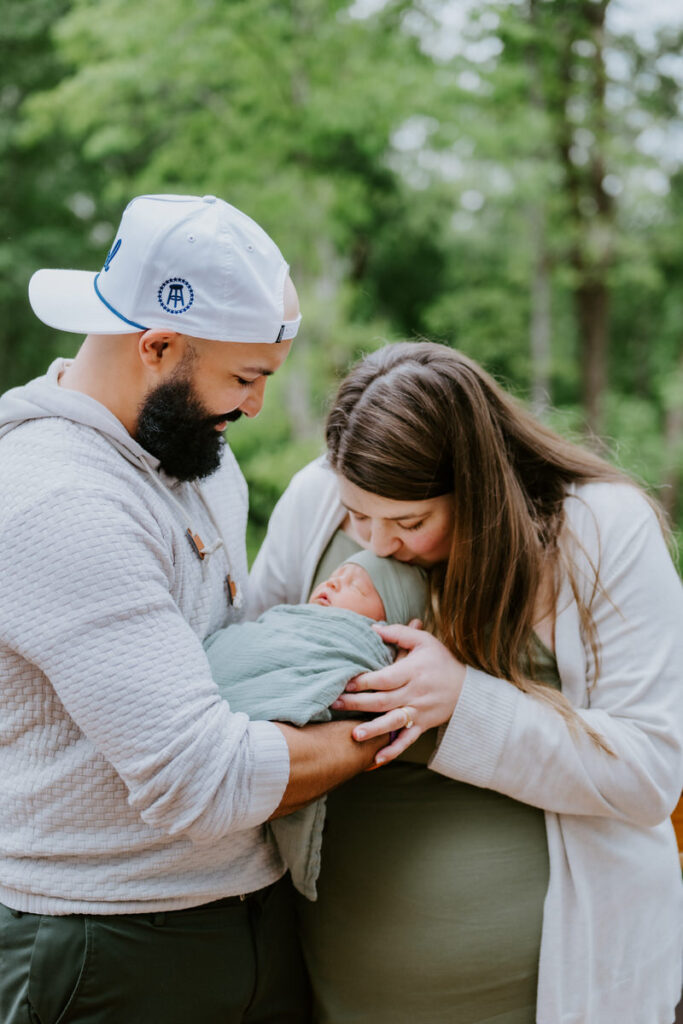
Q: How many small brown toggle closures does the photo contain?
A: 2